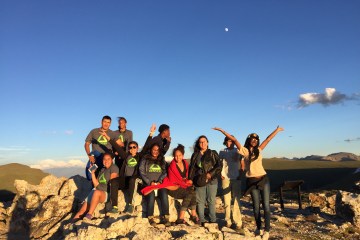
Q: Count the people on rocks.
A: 10